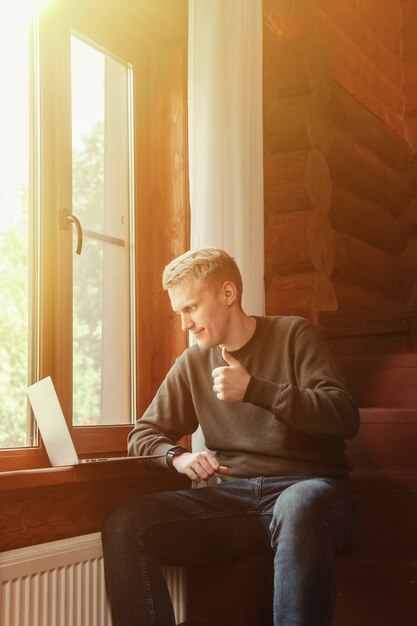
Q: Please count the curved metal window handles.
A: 1